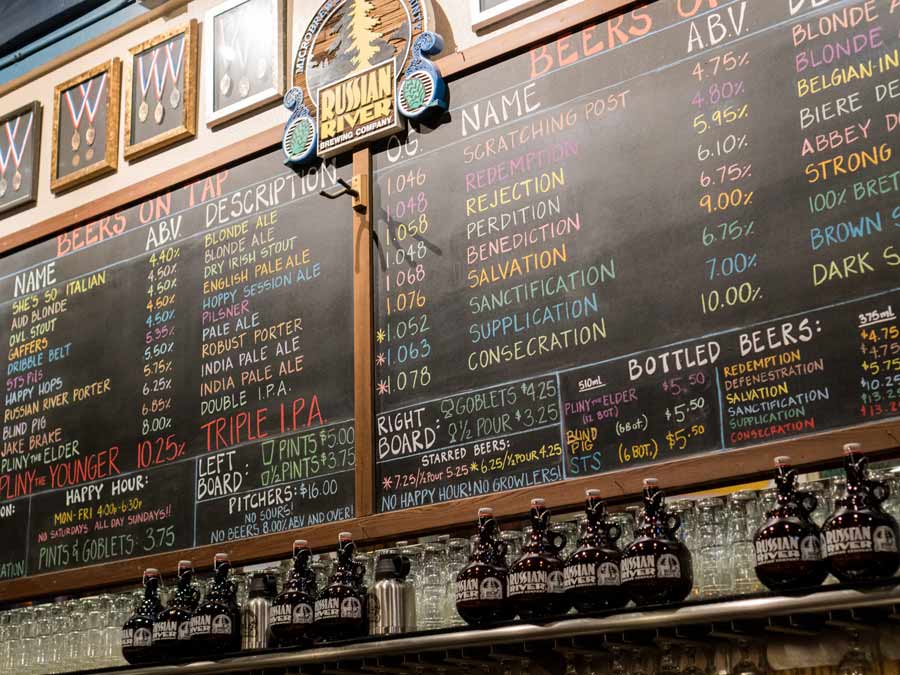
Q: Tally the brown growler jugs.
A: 11